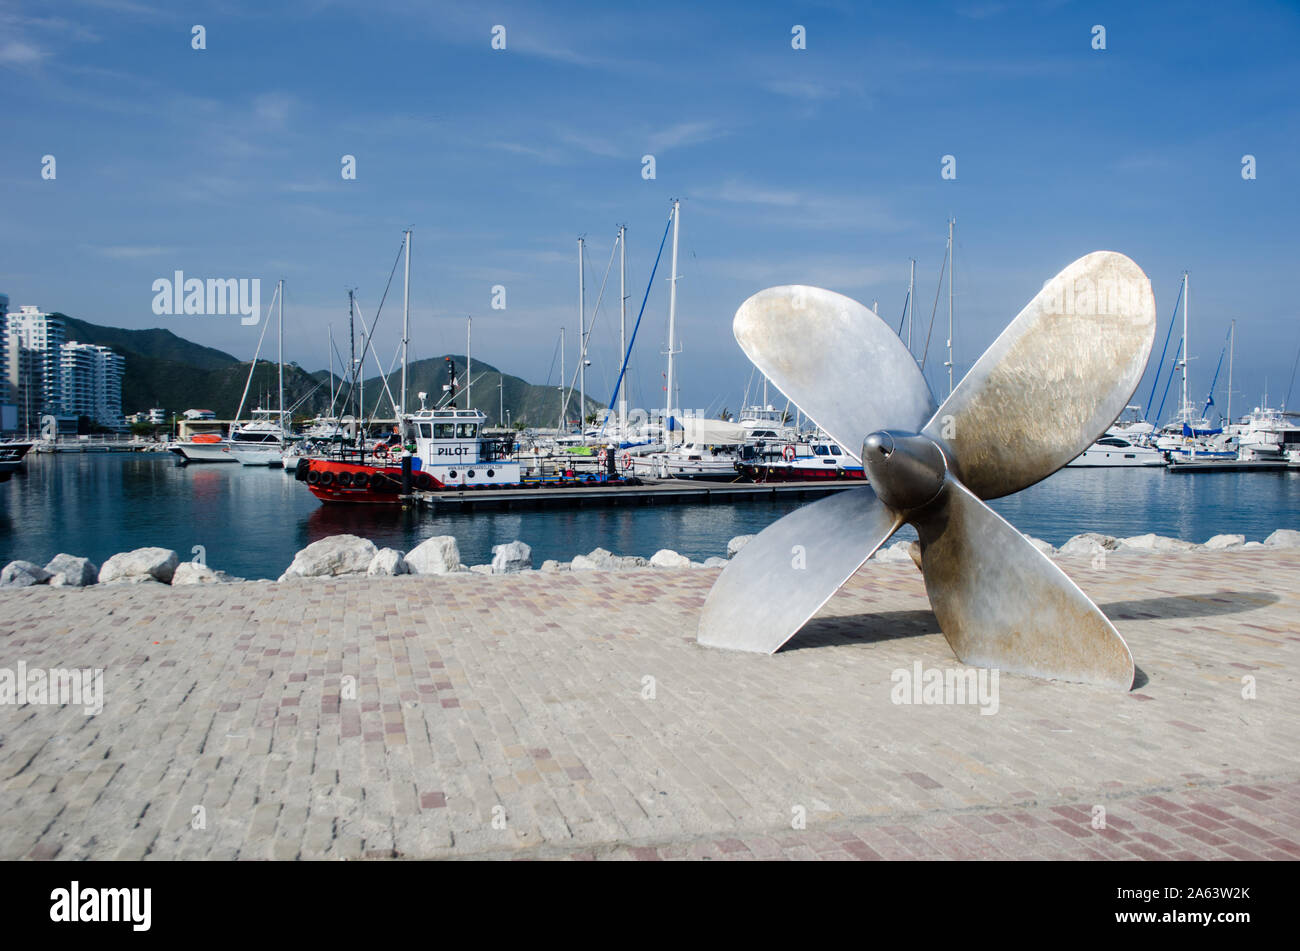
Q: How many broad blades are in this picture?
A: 4